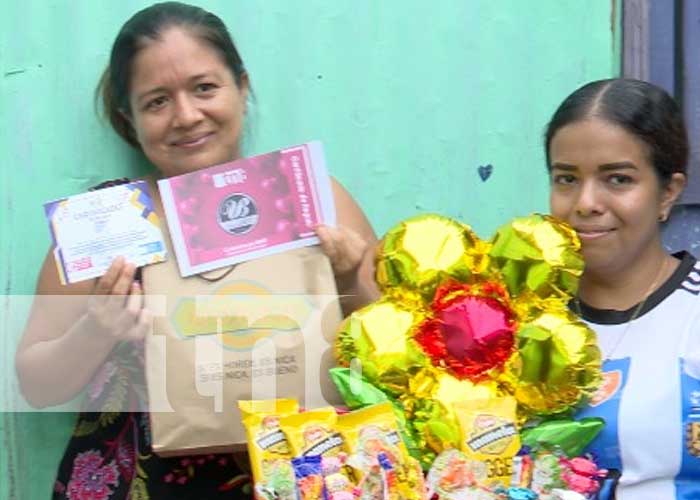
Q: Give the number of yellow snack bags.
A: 4